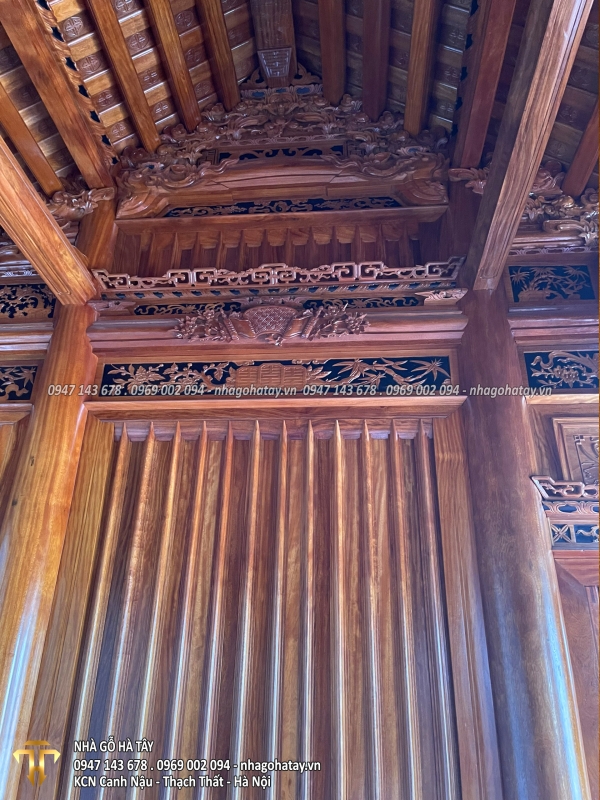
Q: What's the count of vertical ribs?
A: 12